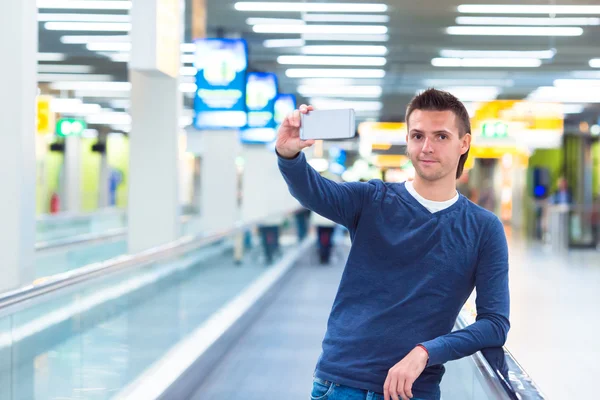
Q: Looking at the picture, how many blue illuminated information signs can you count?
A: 3